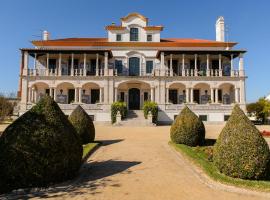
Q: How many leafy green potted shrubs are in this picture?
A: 2